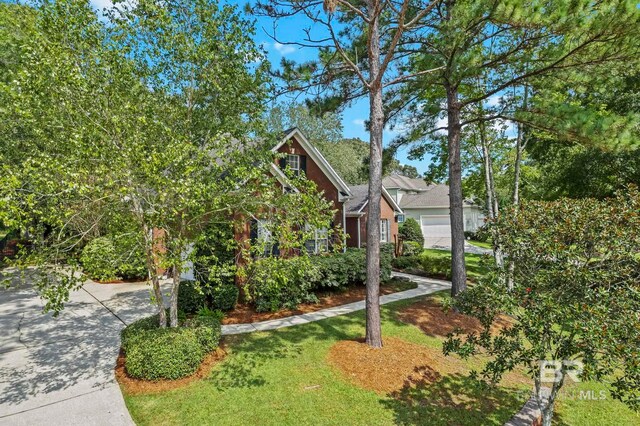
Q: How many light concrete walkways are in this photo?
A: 1